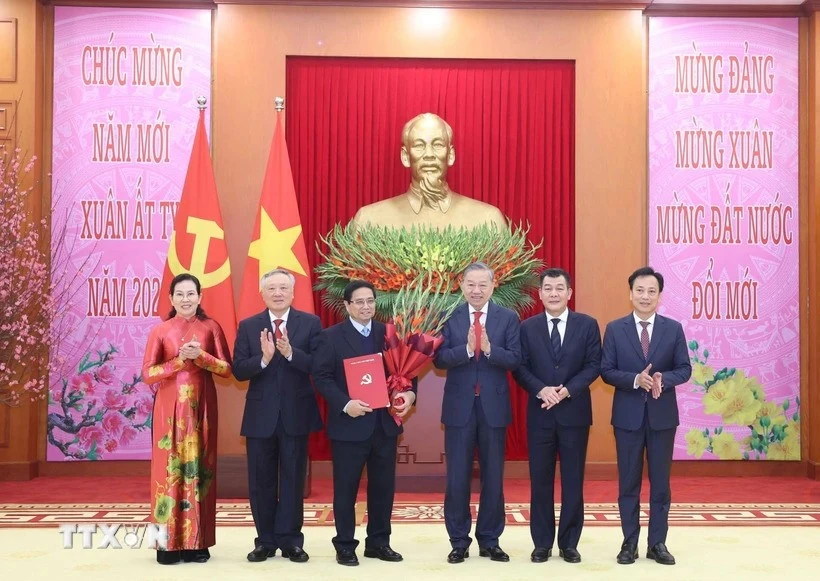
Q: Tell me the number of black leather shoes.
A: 10